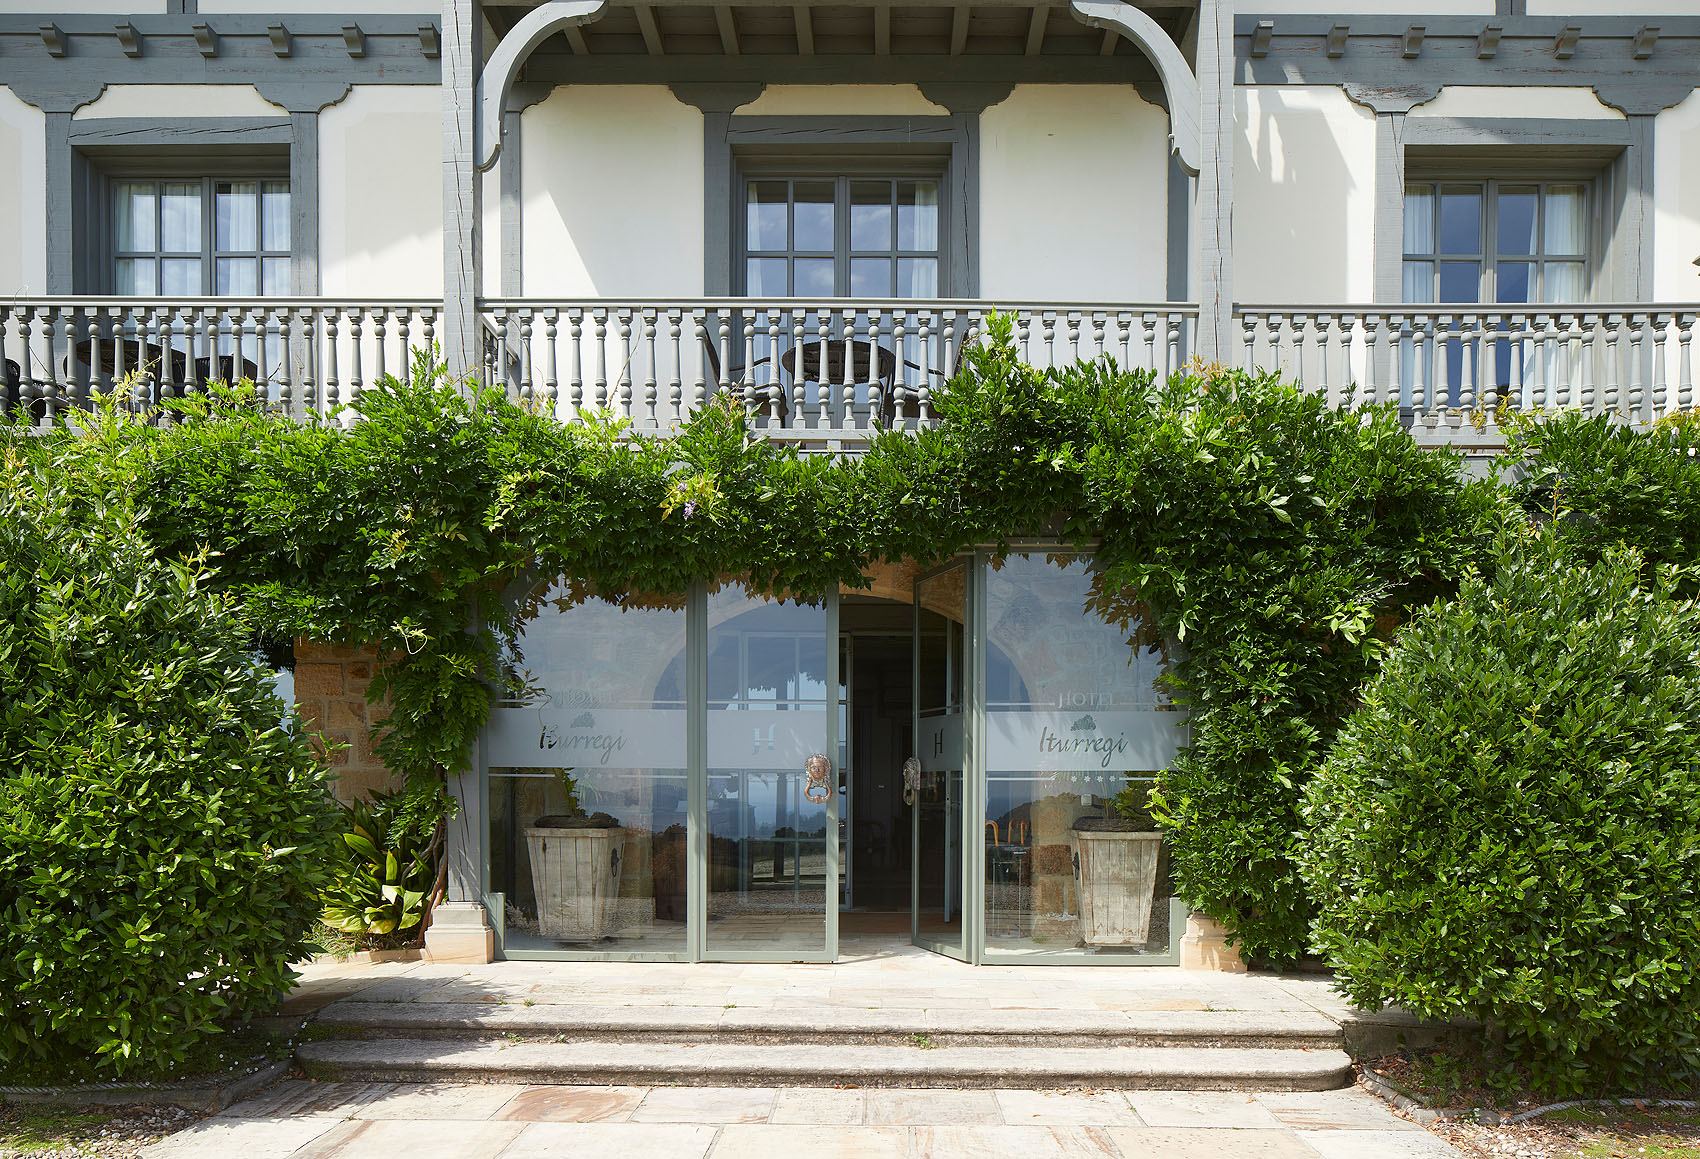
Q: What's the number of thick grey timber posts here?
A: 2